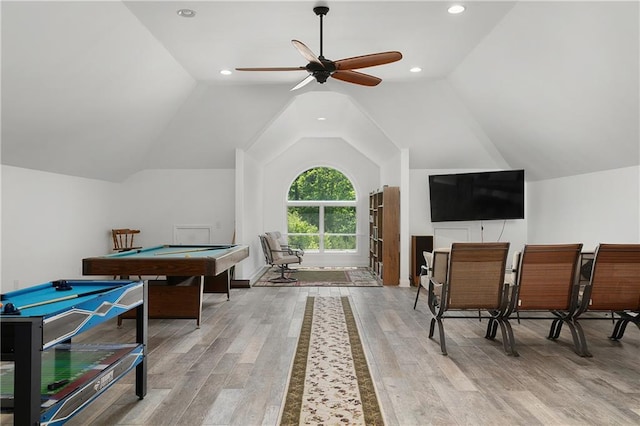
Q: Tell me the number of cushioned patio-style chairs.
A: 2